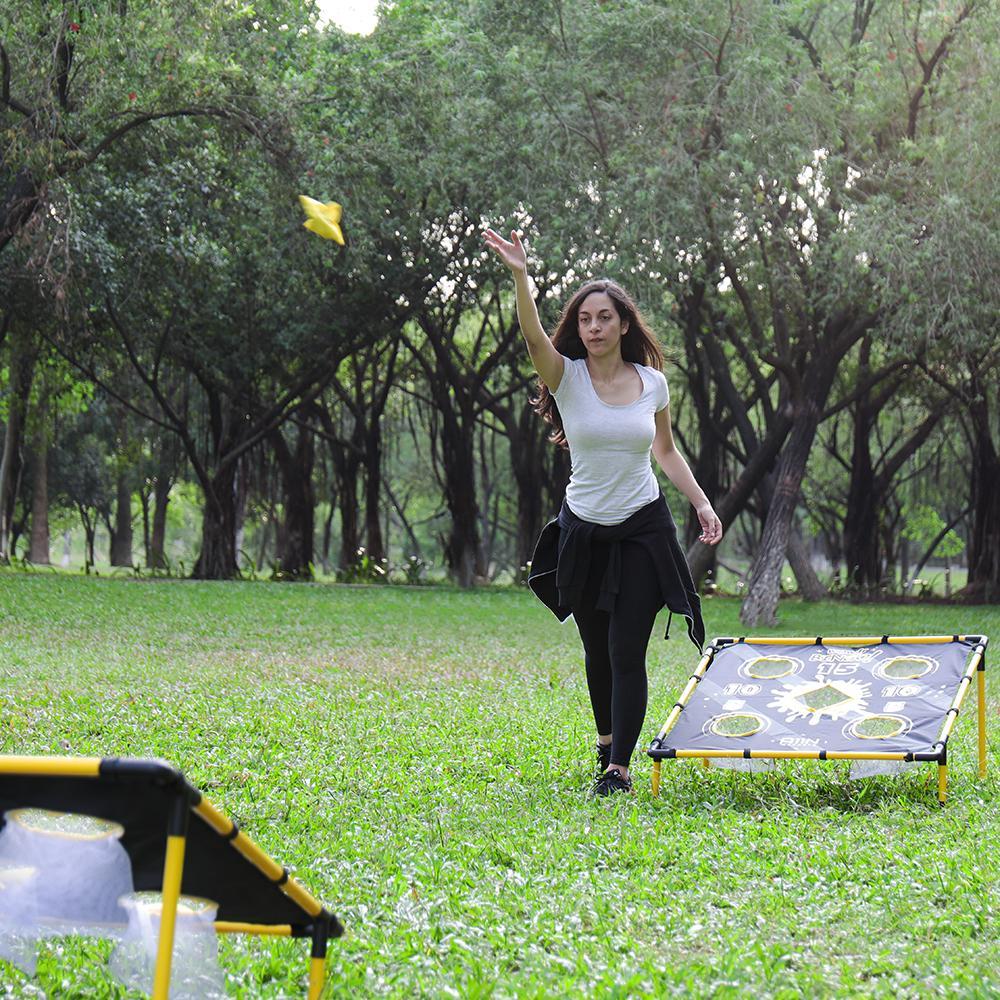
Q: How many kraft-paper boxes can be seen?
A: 0